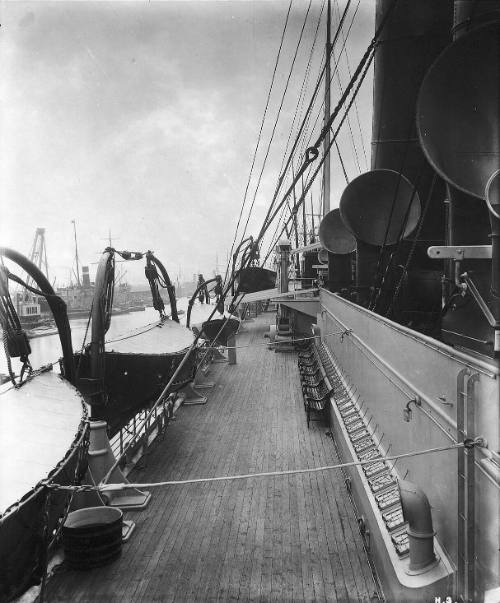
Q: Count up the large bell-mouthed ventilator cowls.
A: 3